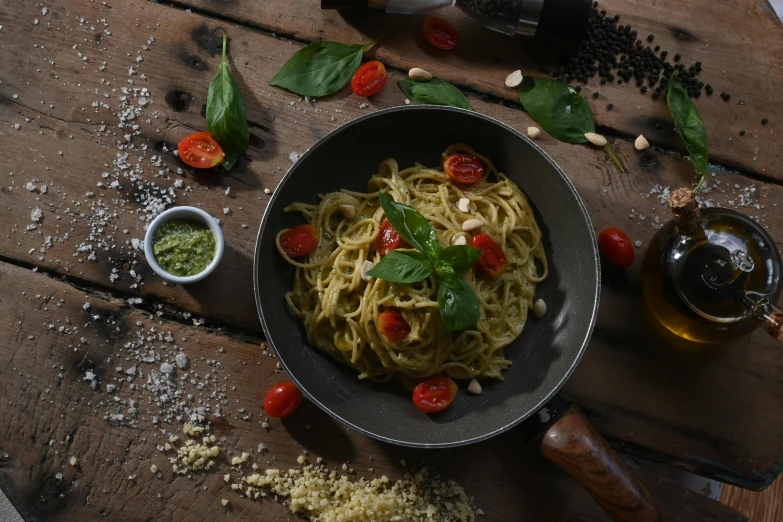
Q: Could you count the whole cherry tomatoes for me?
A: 2